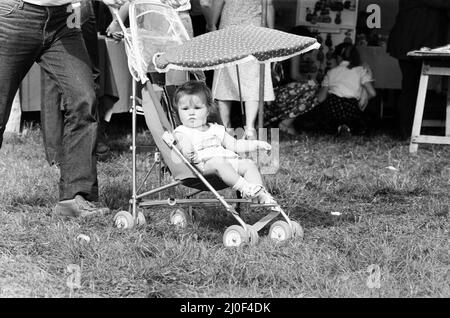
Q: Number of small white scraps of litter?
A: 3